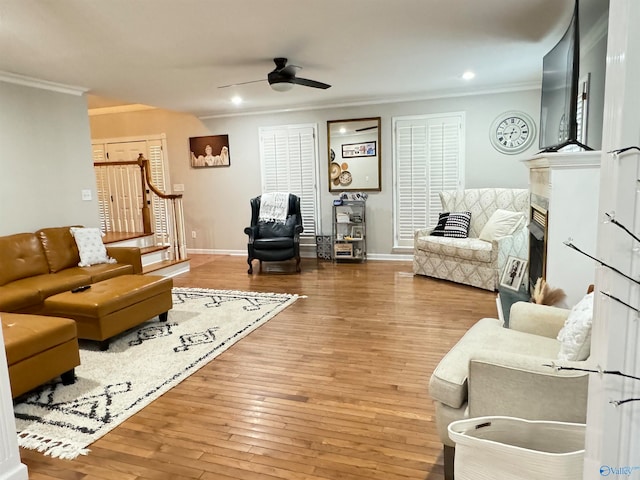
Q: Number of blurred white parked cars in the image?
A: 0